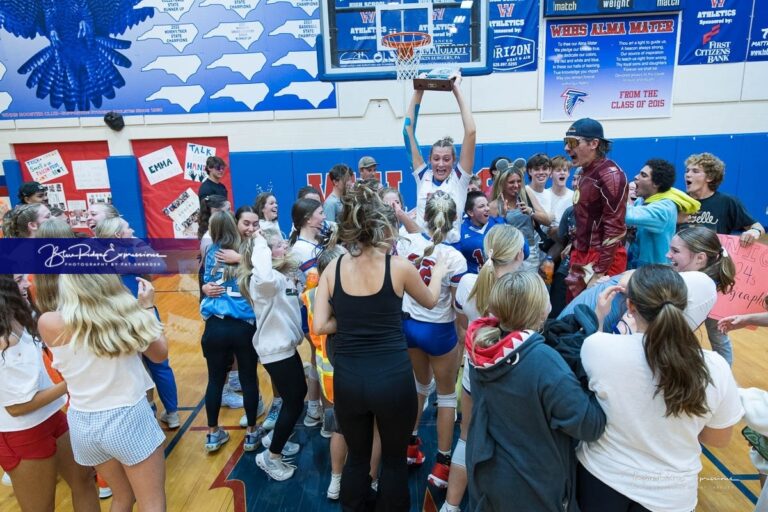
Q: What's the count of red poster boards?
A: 2